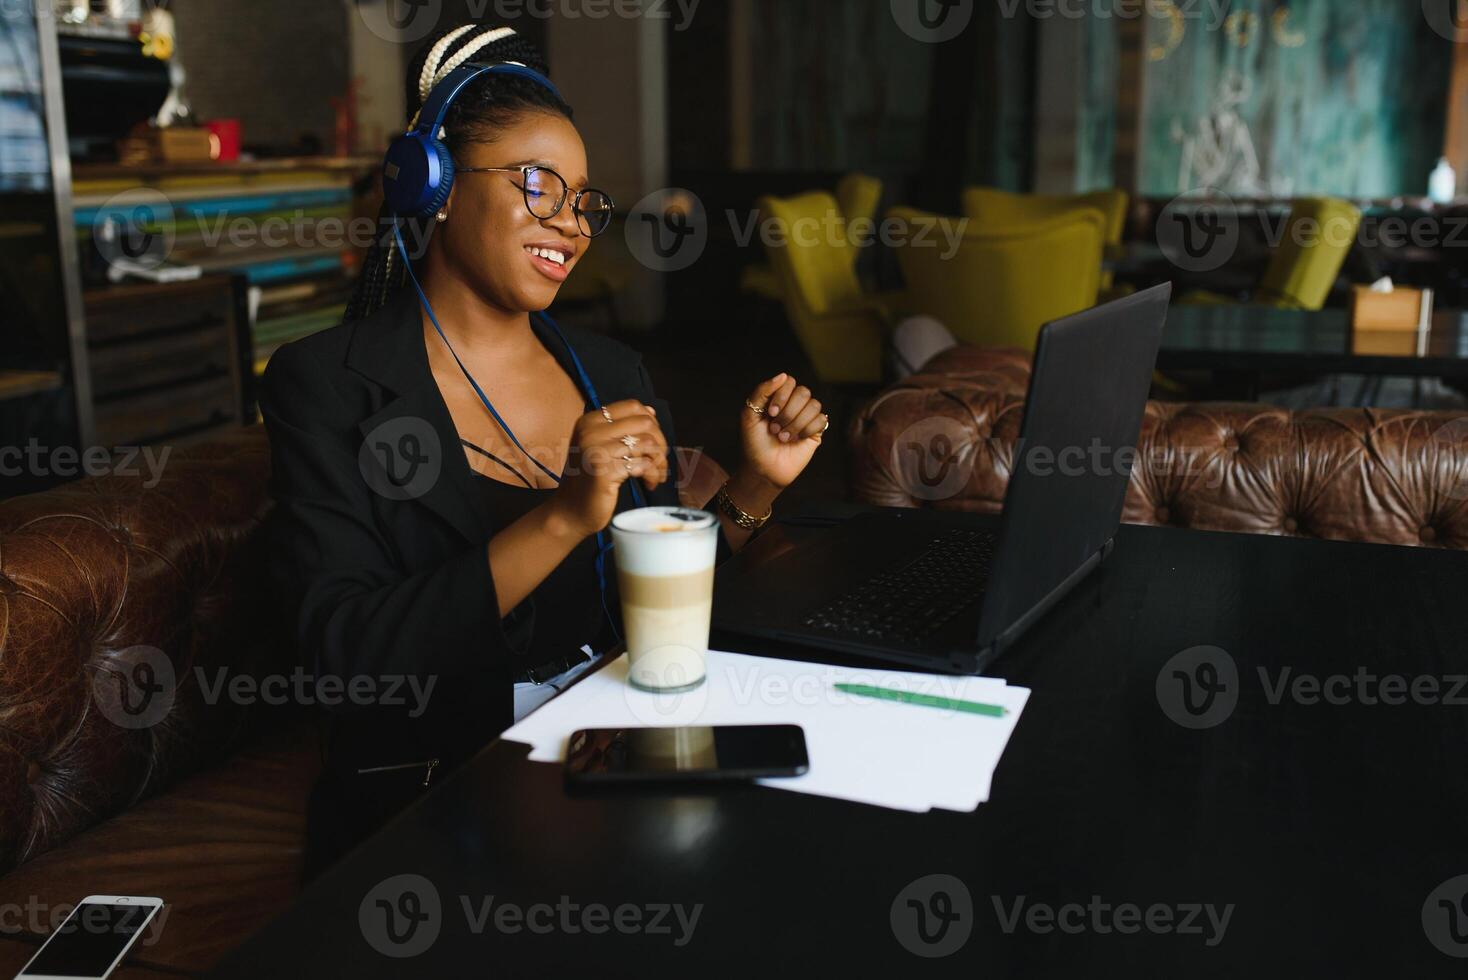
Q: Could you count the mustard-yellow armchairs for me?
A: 5